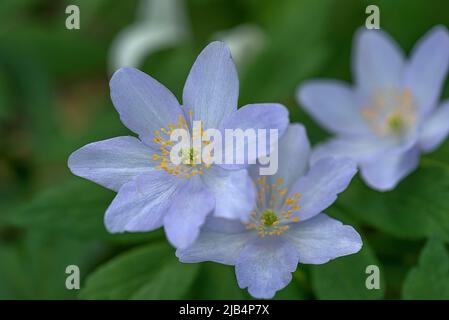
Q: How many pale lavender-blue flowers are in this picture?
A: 3